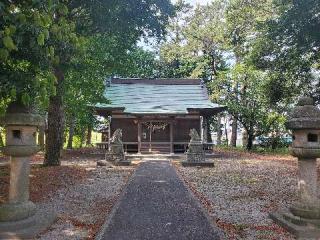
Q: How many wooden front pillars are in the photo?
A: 2